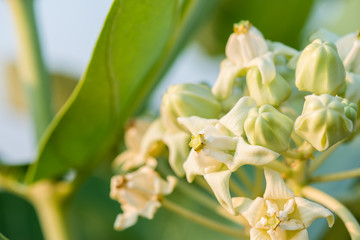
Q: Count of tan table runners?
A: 0